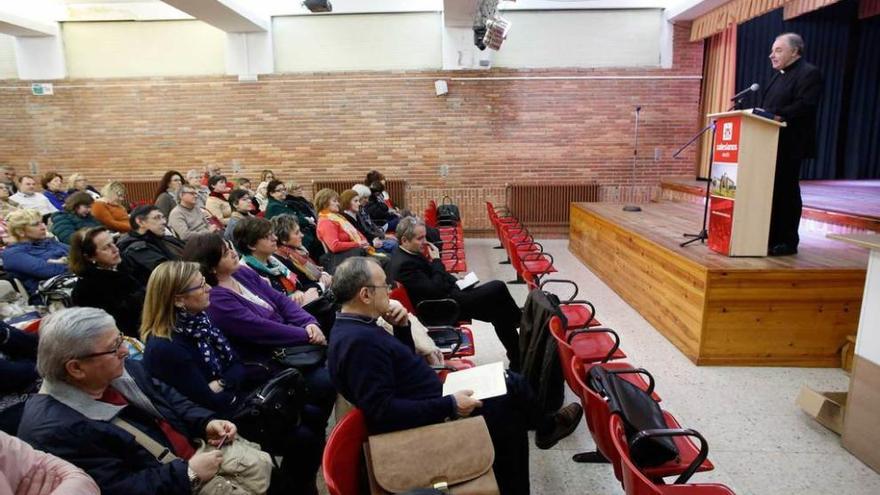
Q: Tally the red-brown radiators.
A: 3